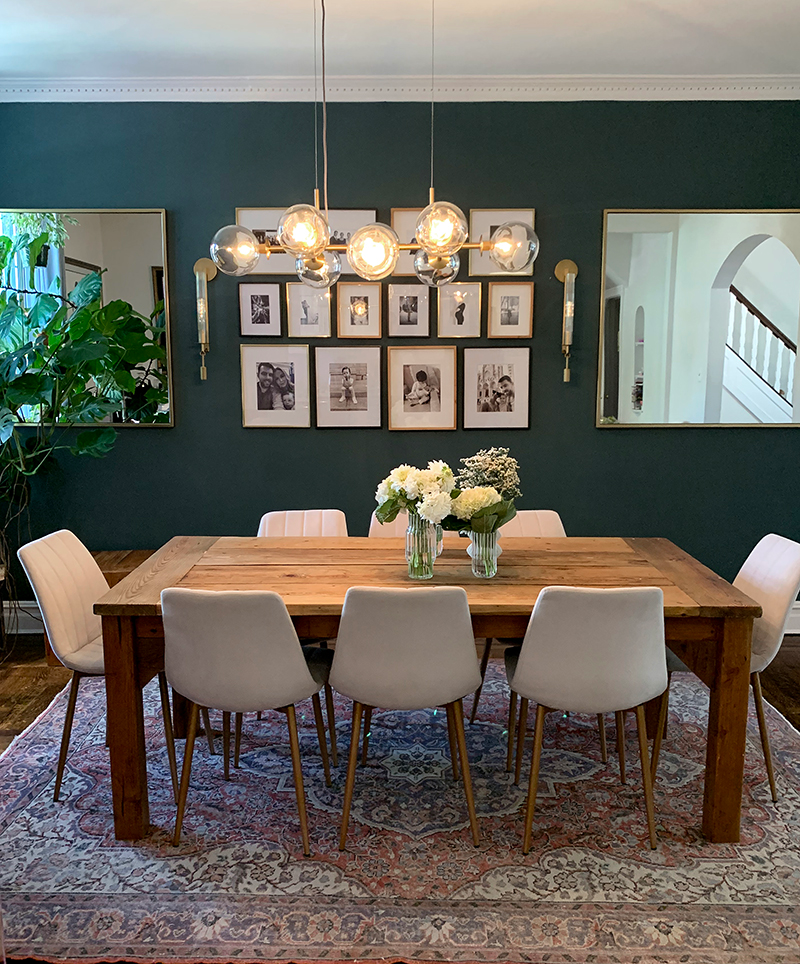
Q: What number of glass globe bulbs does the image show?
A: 7